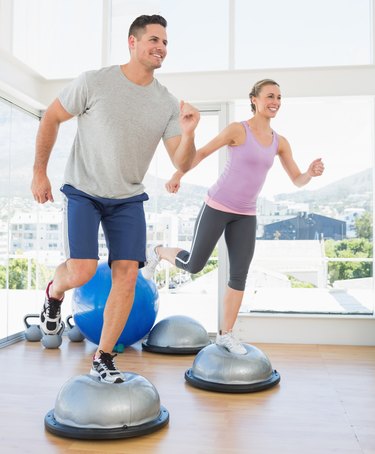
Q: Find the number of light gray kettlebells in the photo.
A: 3